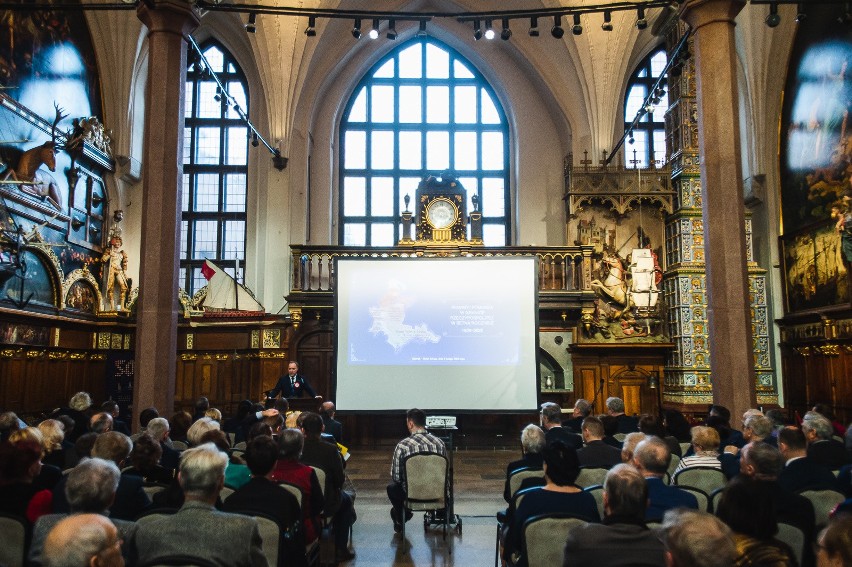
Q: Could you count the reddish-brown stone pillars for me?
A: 2